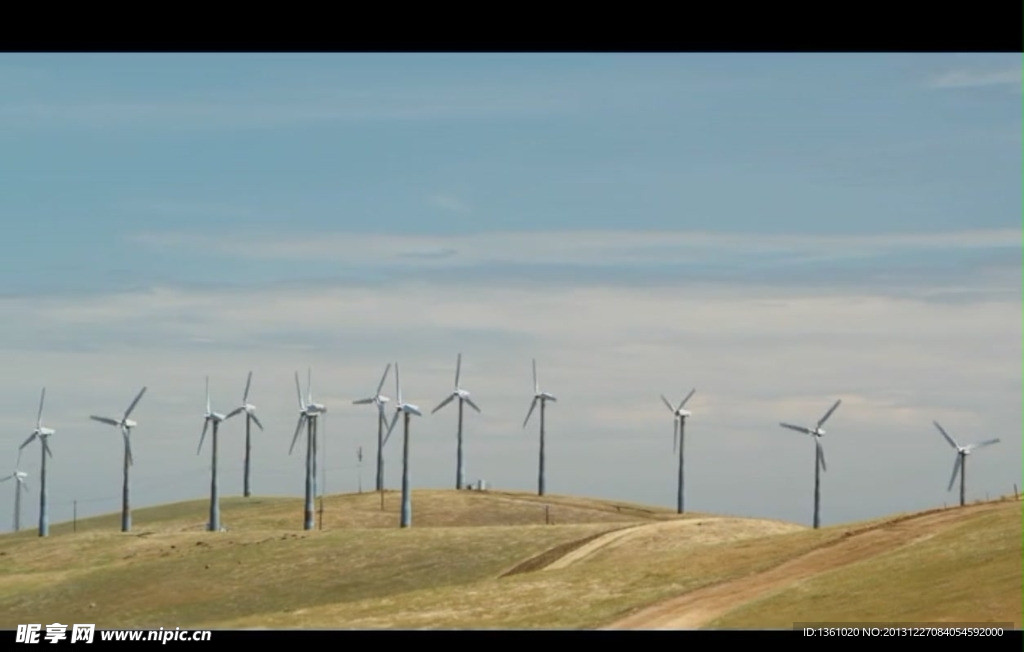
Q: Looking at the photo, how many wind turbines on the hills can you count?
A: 14